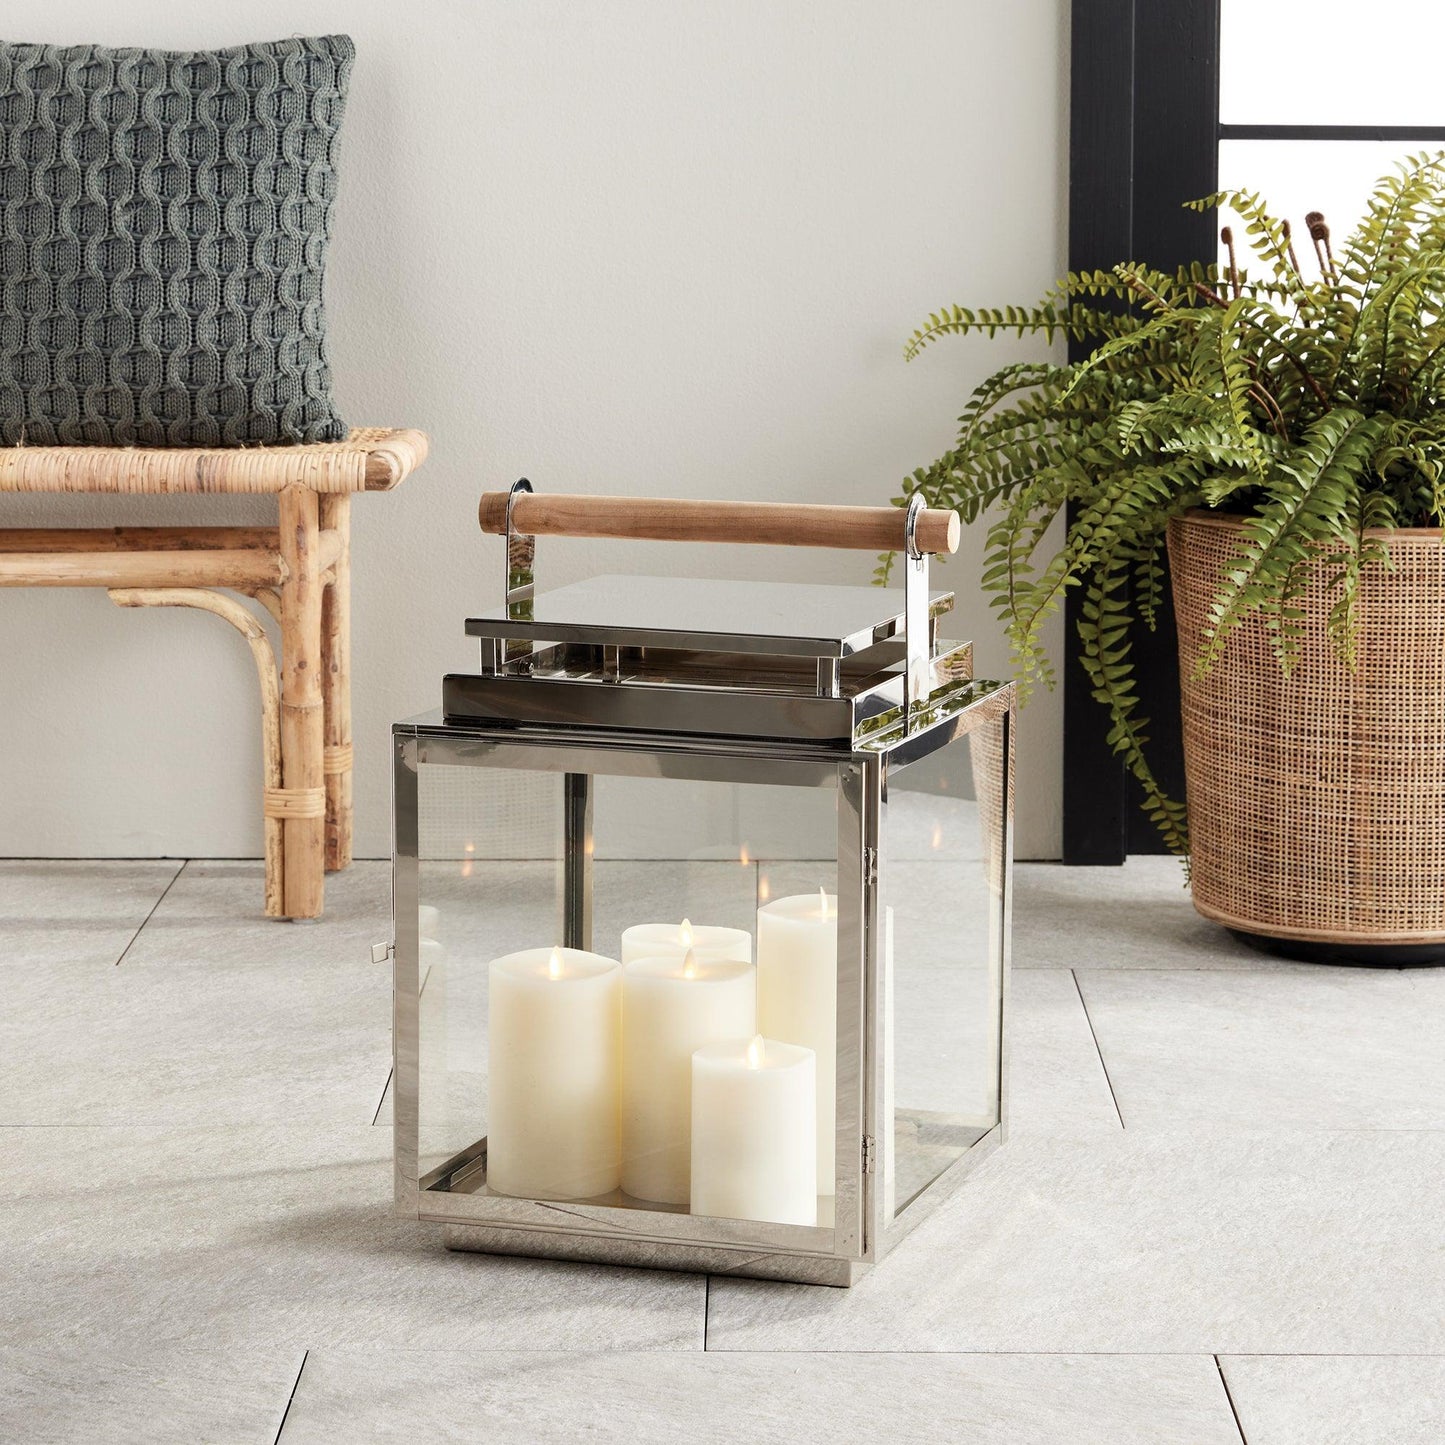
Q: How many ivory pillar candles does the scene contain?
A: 5